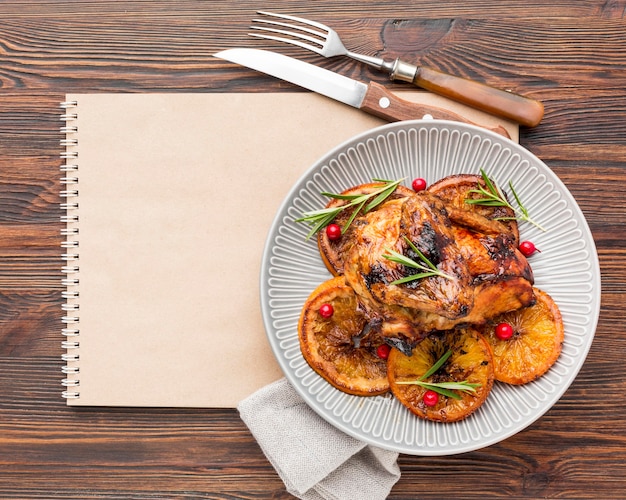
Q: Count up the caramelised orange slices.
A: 5